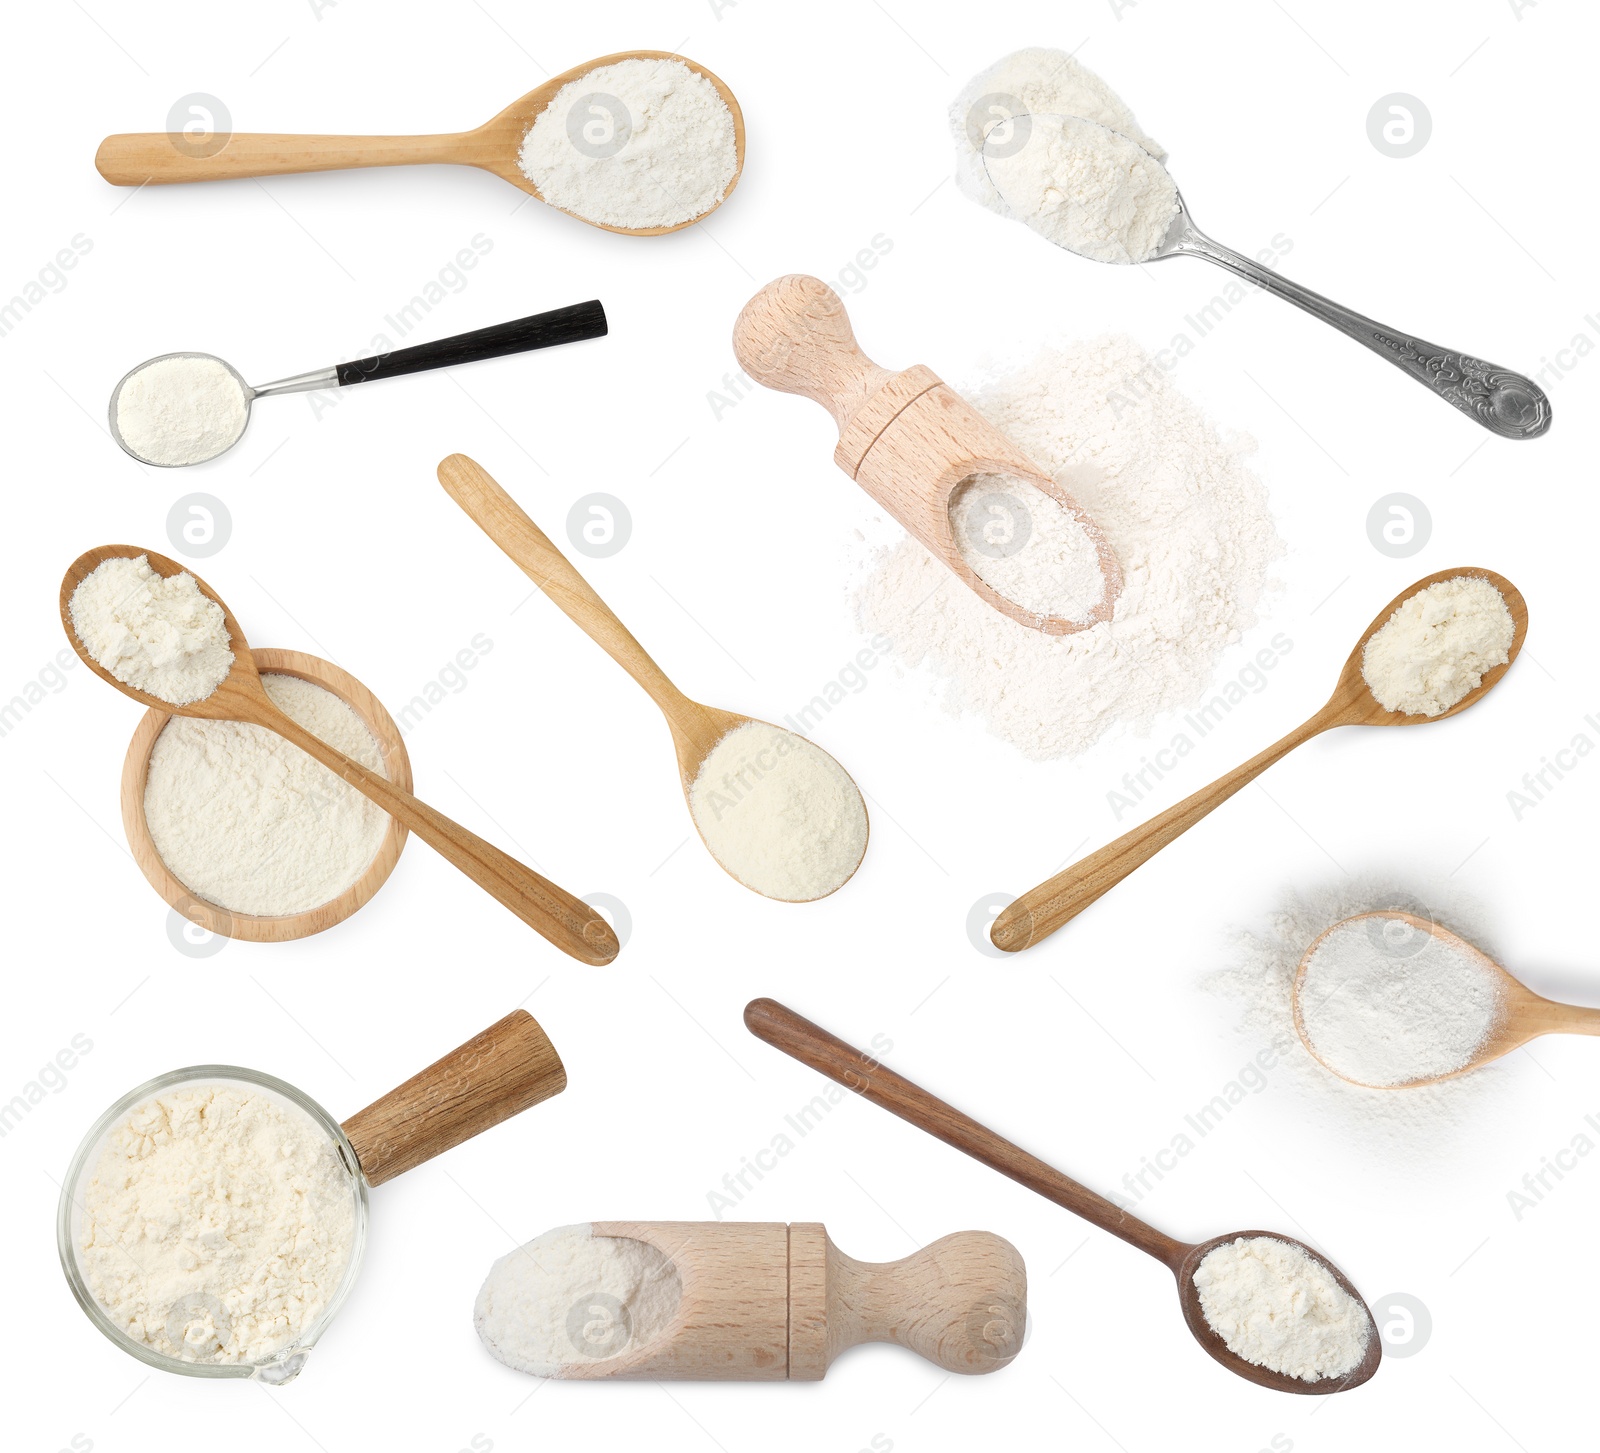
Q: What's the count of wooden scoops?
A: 2